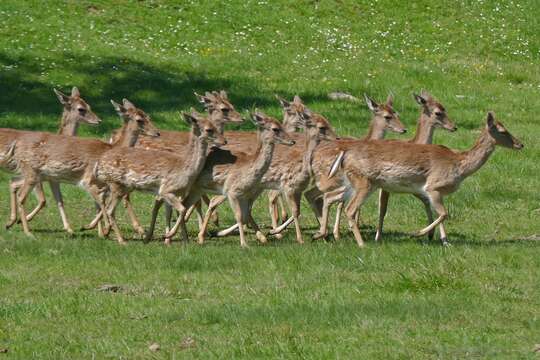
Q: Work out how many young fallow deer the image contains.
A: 10